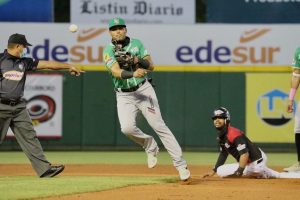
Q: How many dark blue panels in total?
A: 2